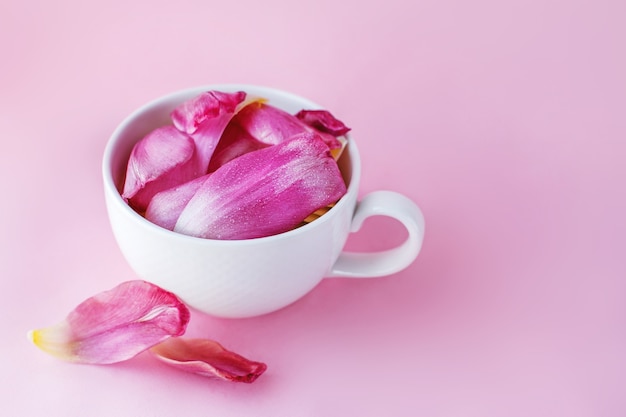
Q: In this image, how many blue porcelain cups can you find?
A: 0